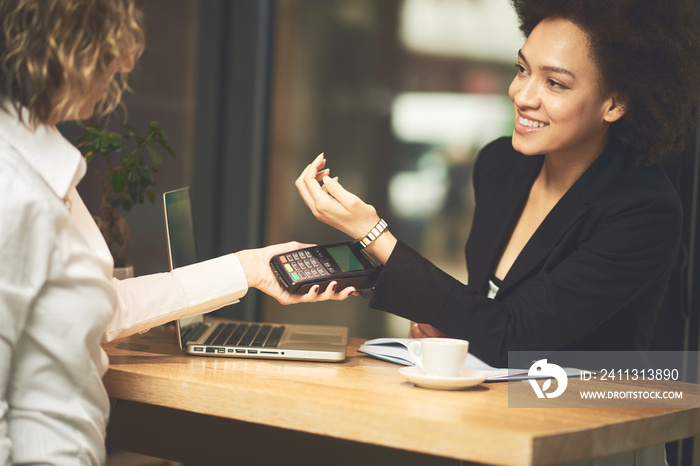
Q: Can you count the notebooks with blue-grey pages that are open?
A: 1